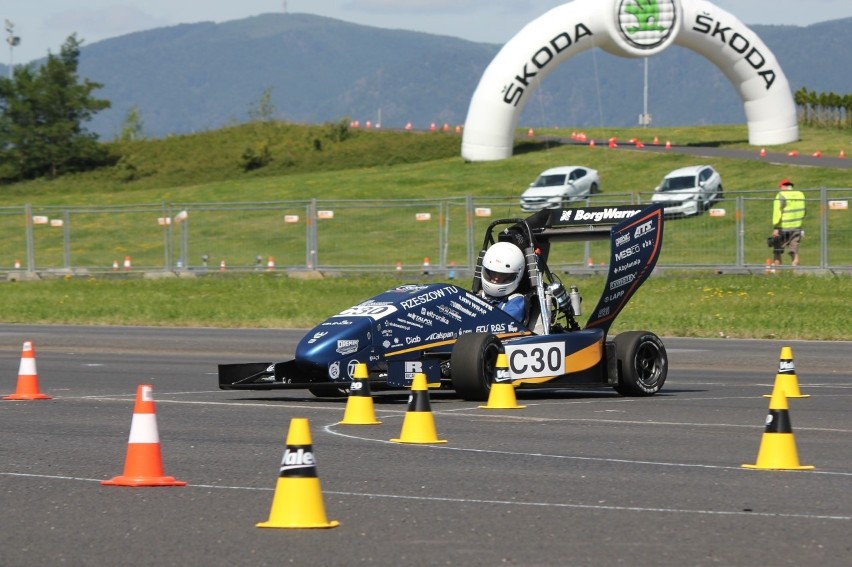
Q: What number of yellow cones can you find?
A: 6